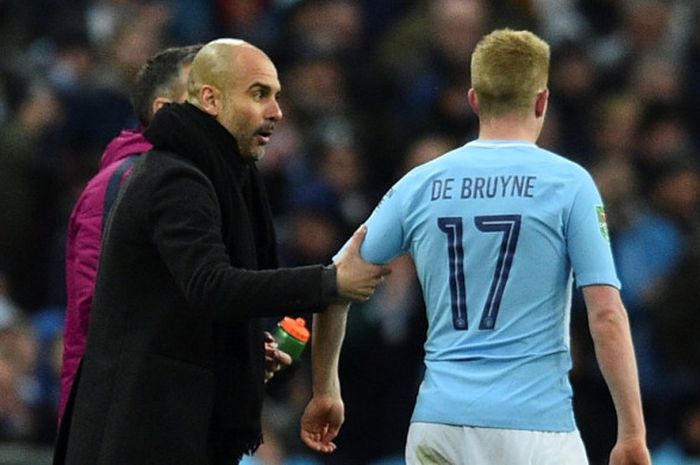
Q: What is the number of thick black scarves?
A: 1